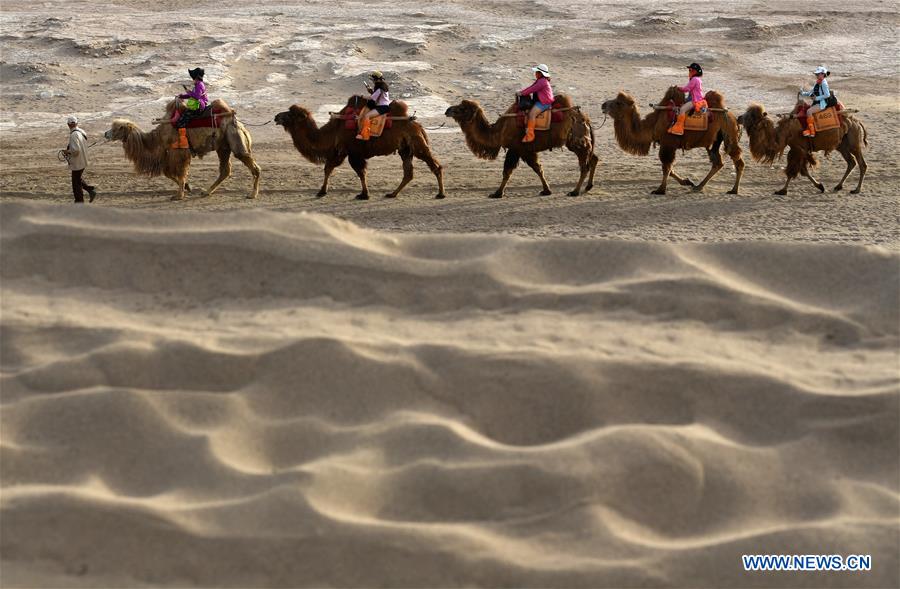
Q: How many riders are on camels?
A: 5